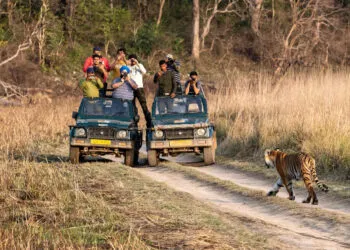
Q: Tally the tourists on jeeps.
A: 9